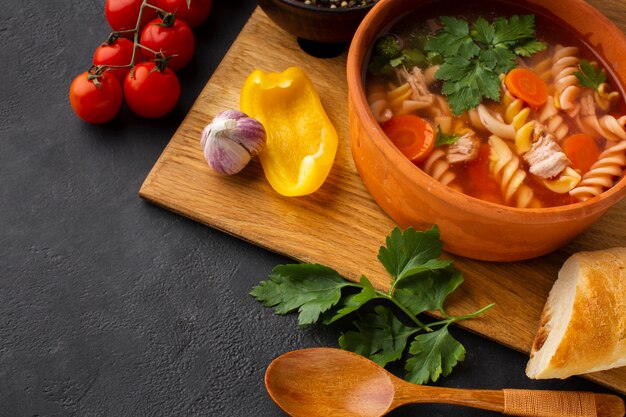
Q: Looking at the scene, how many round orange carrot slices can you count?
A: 3